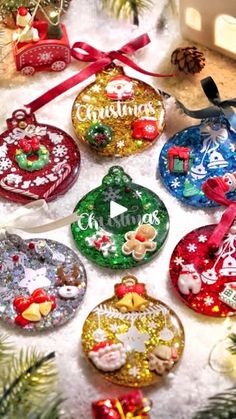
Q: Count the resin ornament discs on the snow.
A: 7